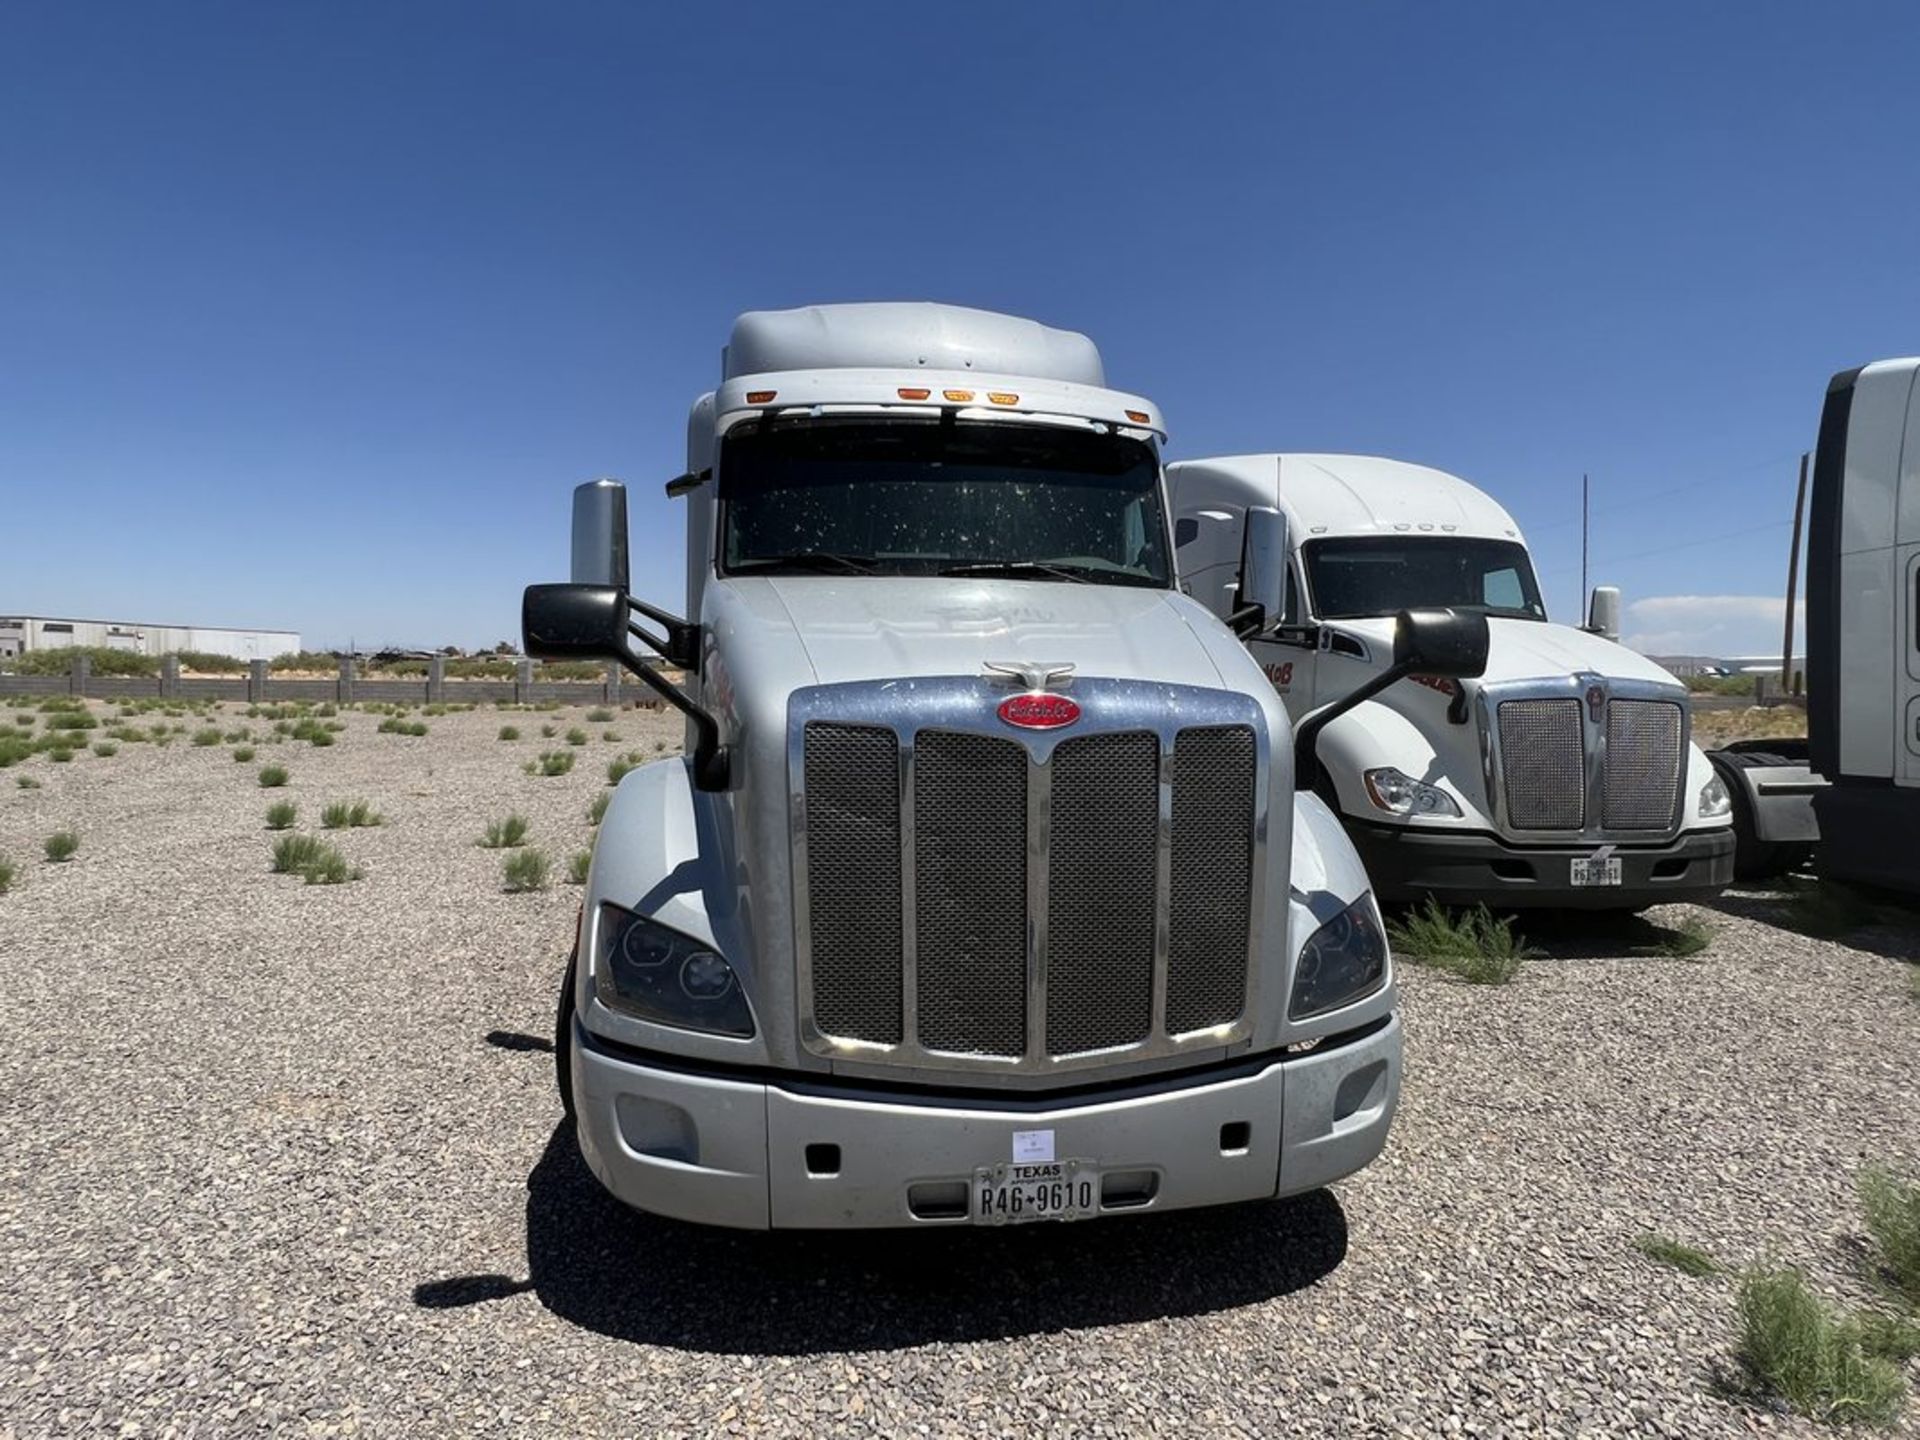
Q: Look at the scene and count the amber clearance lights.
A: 5